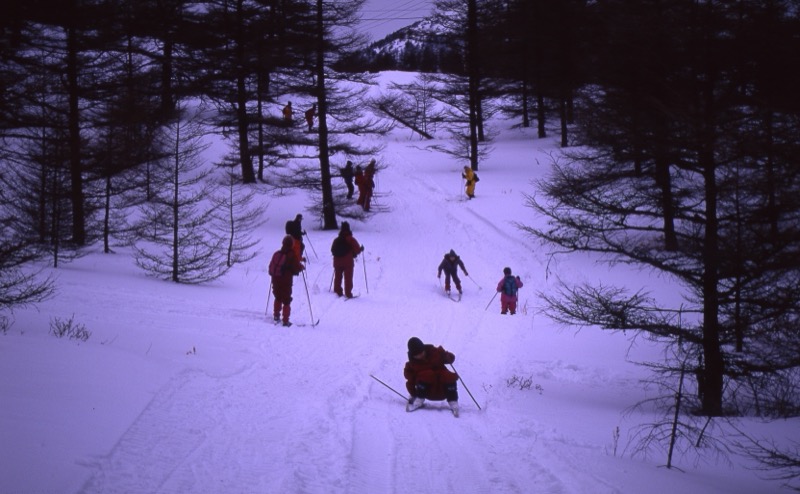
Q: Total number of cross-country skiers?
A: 12